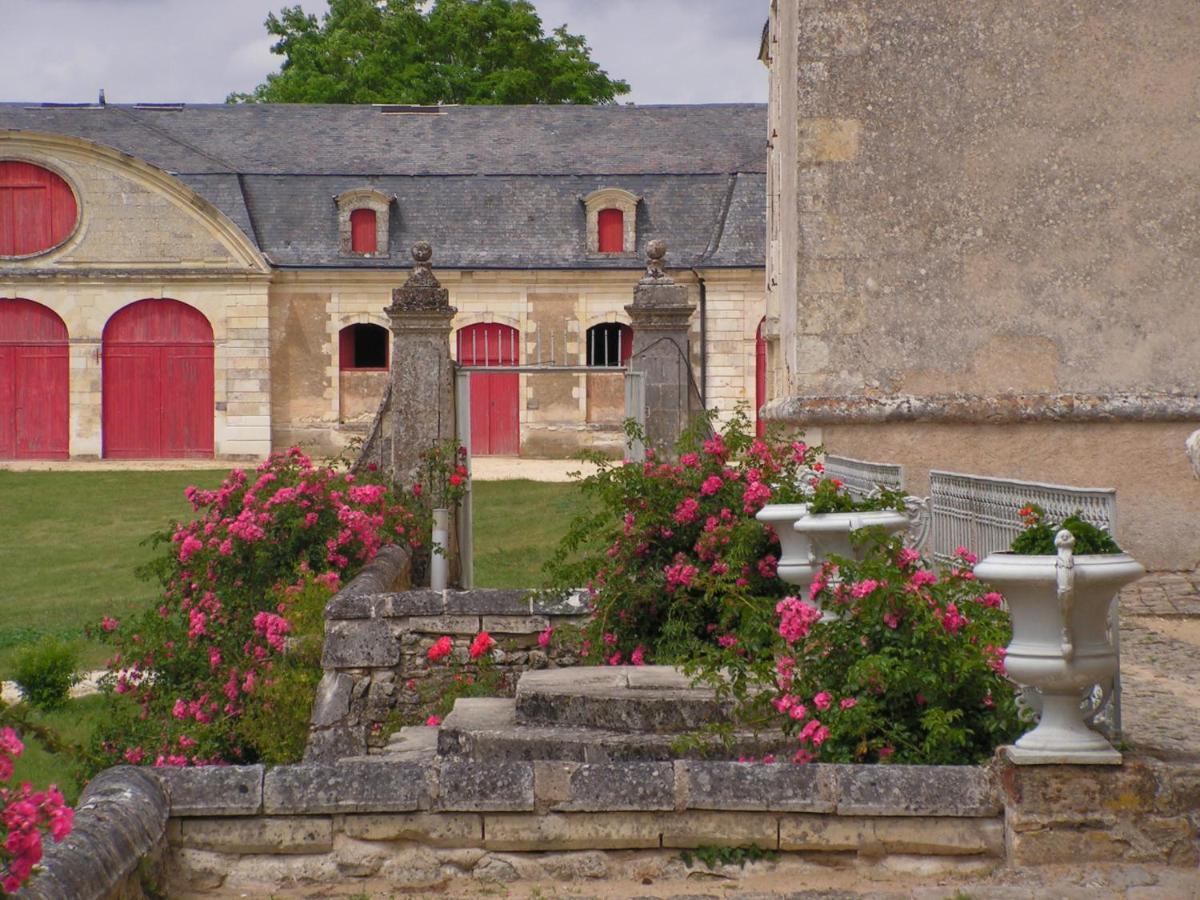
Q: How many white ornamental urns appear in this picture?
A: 3